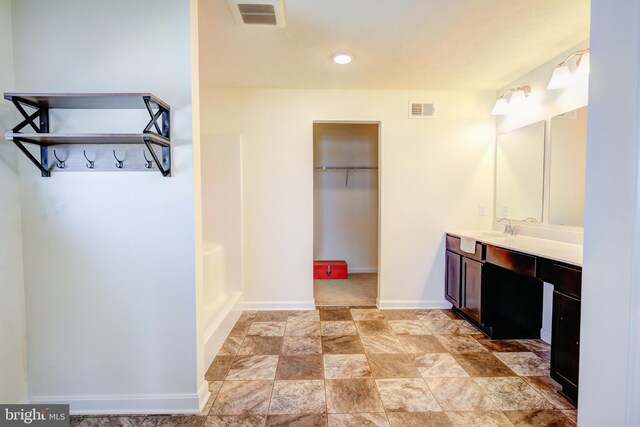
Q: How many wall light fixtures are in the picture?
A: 2